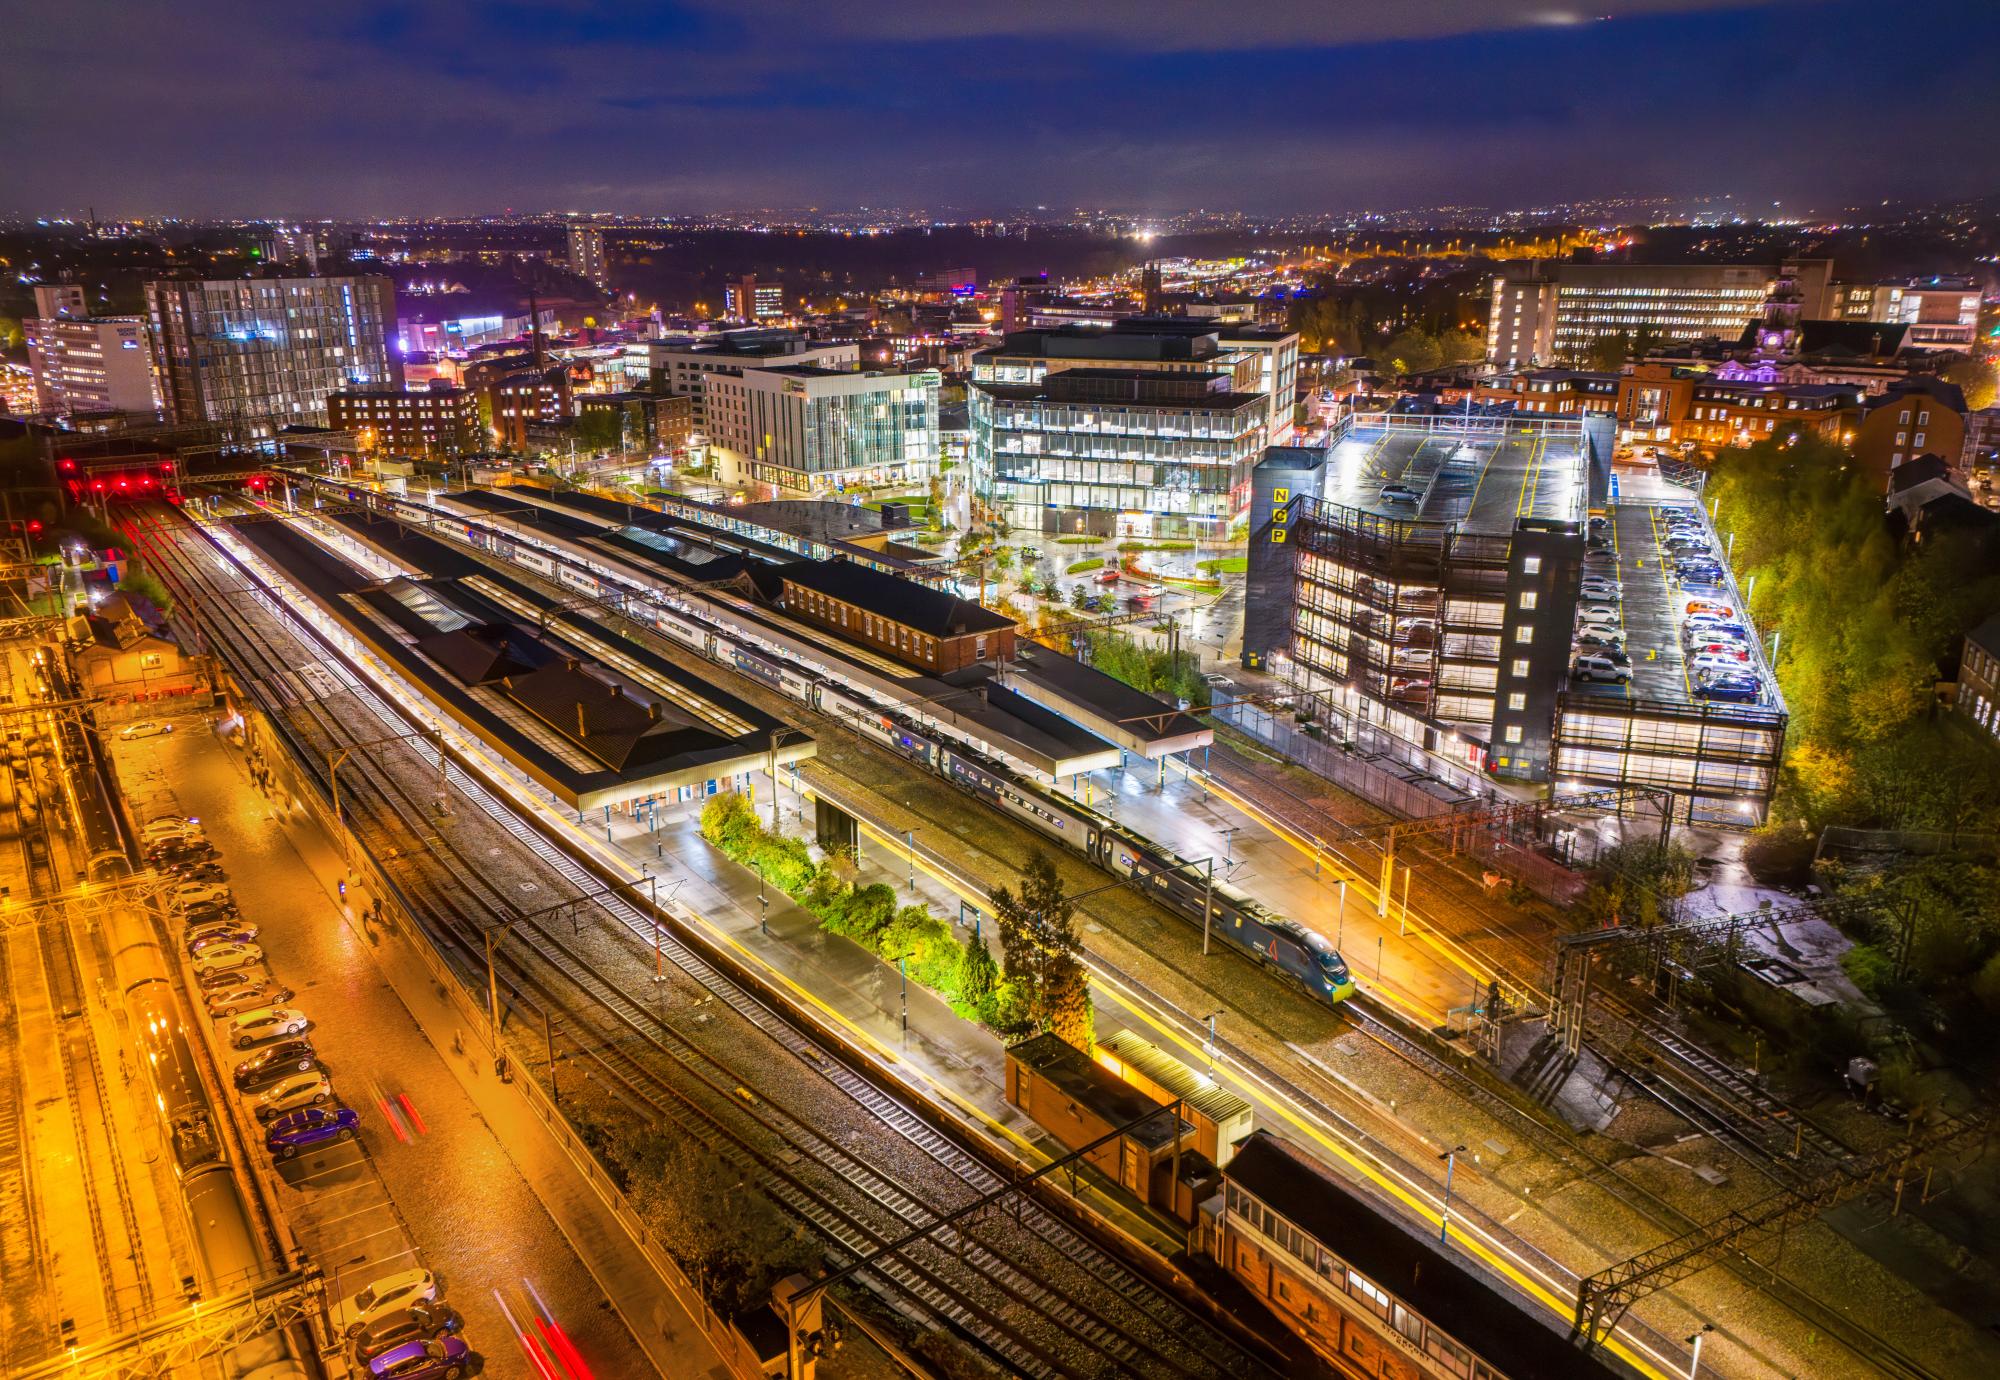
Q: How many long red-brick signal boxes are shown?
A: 1